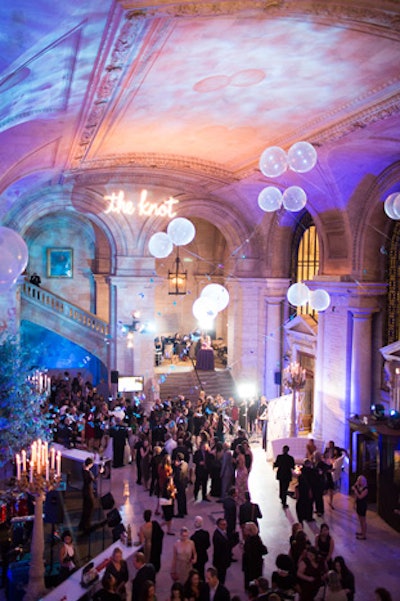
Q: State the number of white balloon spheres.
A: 13